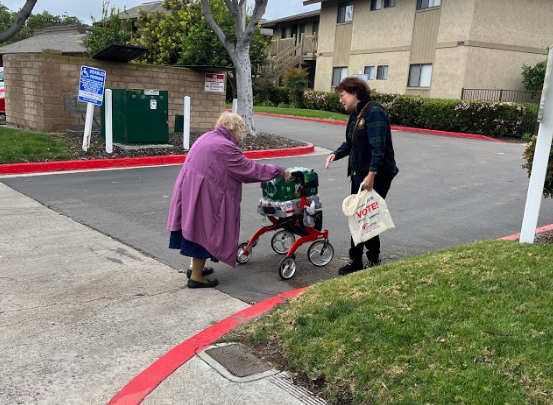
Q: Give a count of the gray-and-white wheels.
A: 4